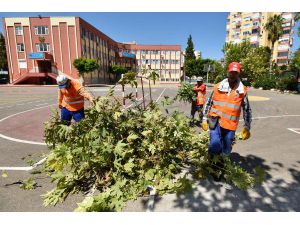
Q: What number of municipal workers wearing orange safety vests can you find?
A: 3